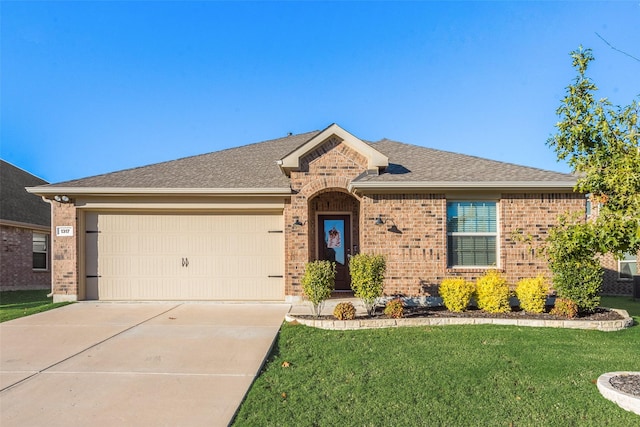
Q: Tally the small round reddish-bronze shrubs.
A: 3